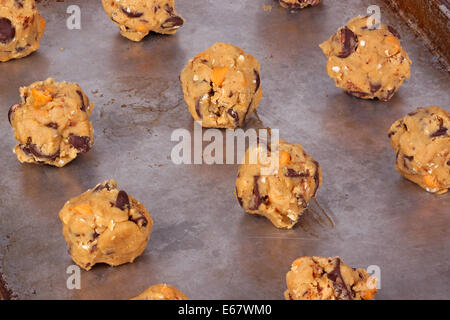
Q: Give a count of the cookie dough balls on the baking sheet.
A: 11